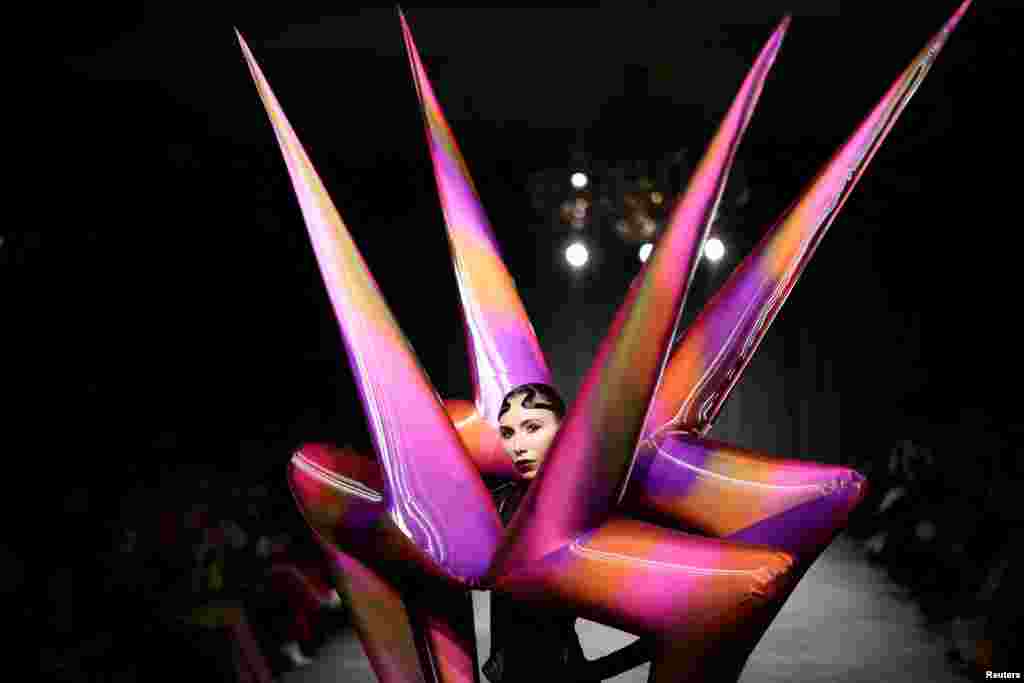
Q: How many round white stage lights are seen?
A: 4